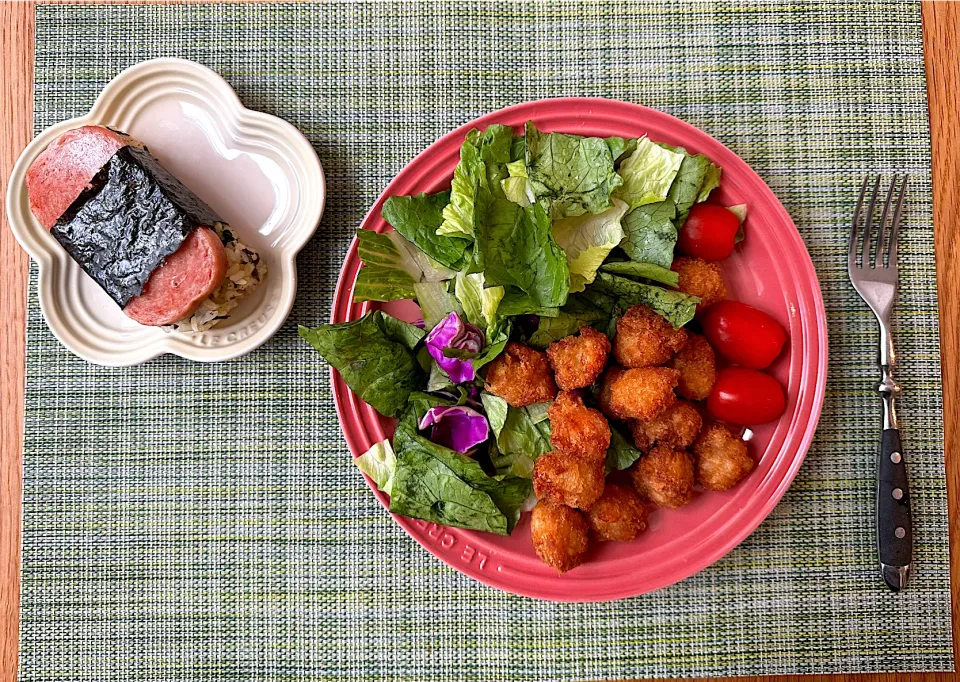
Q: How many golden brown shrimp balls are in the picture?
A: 14